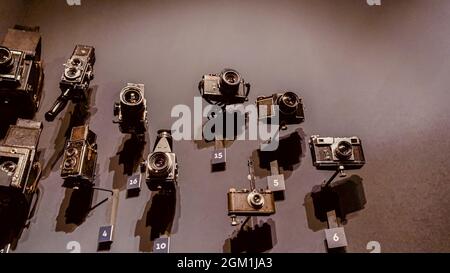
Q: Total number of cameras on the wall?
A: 10